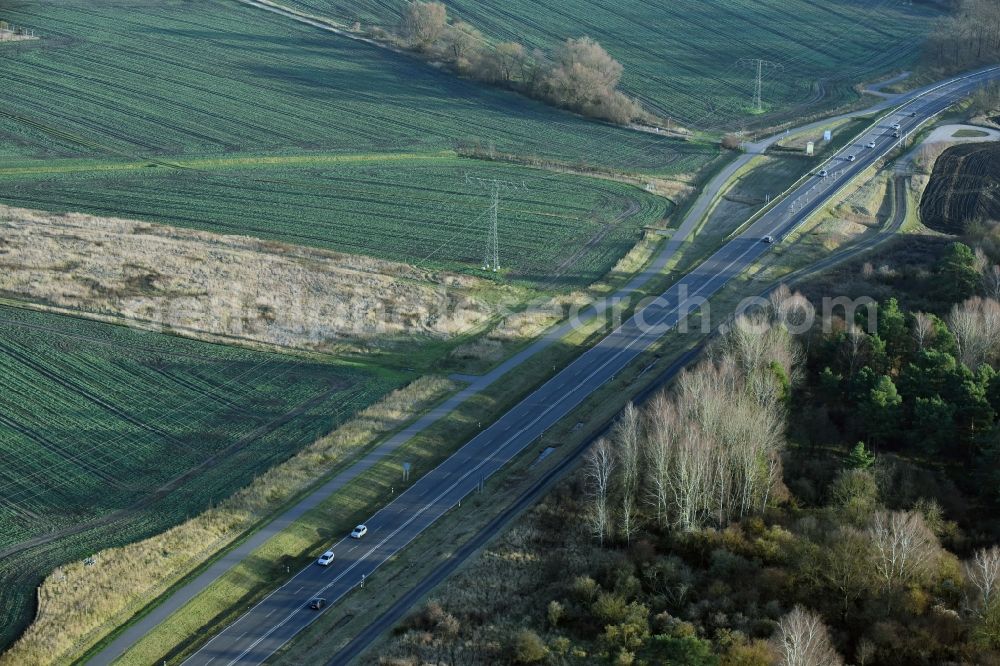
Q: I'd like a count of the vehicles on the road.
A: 10